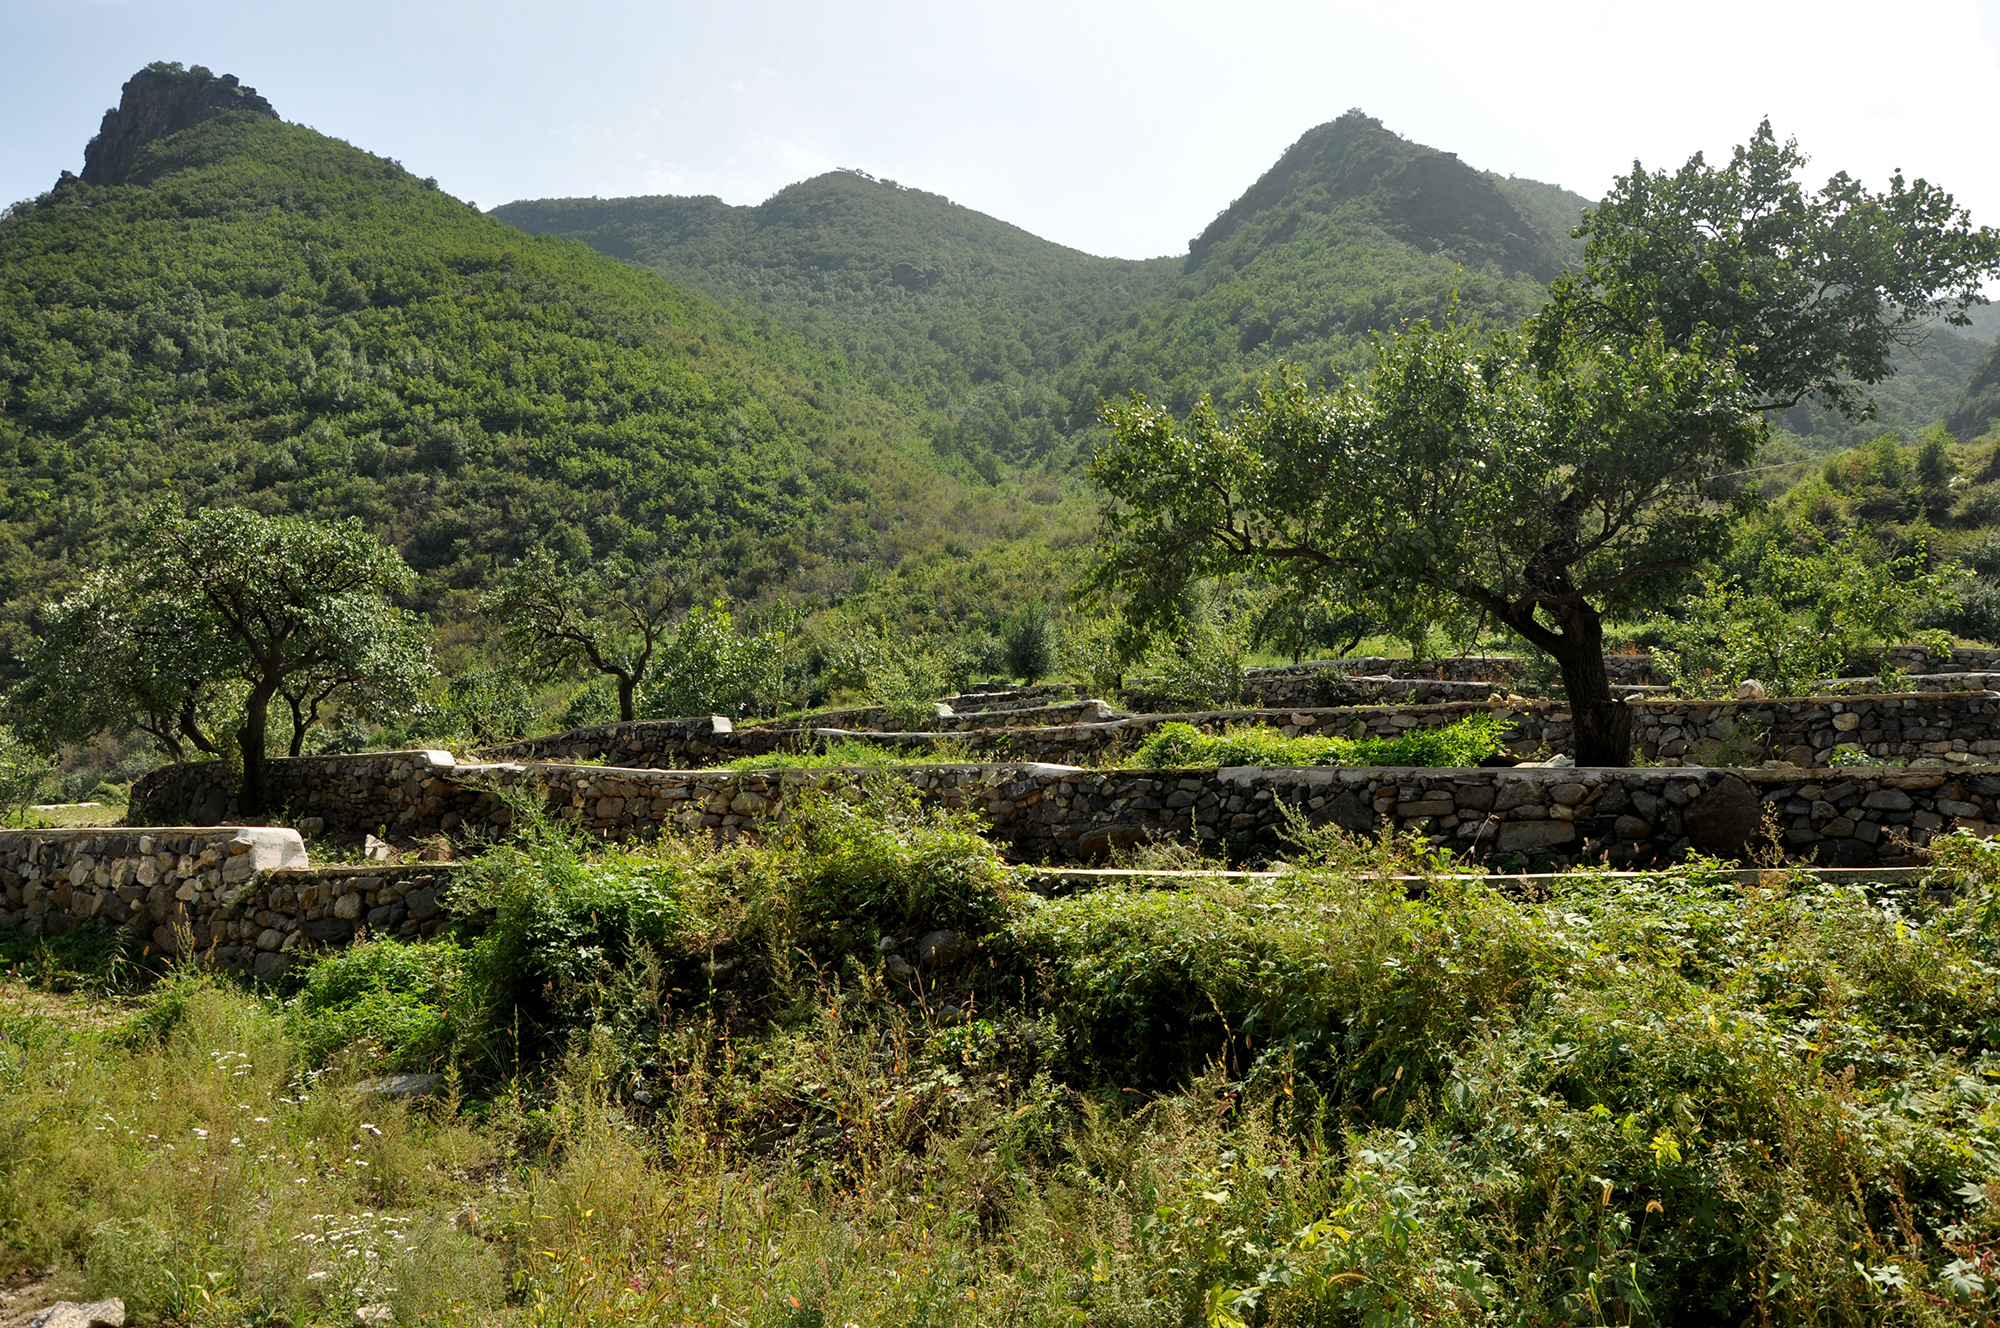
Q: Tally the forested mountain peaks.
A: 3